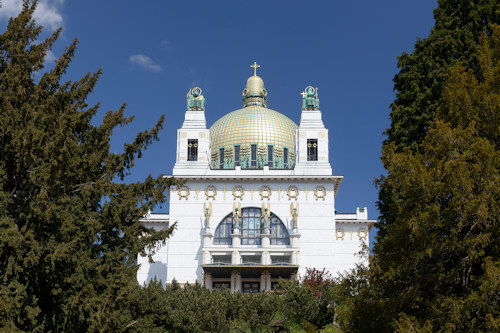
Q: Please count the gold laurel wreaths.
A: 8